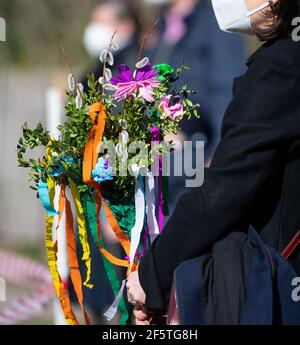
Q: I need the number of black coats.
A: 1